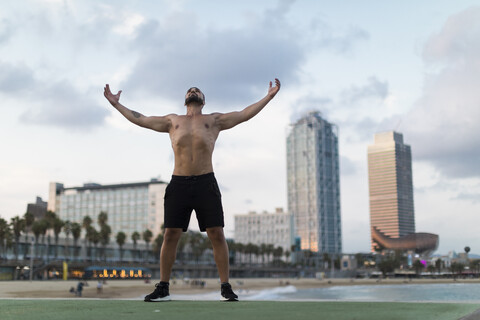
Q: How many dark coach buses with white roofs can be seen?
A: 0